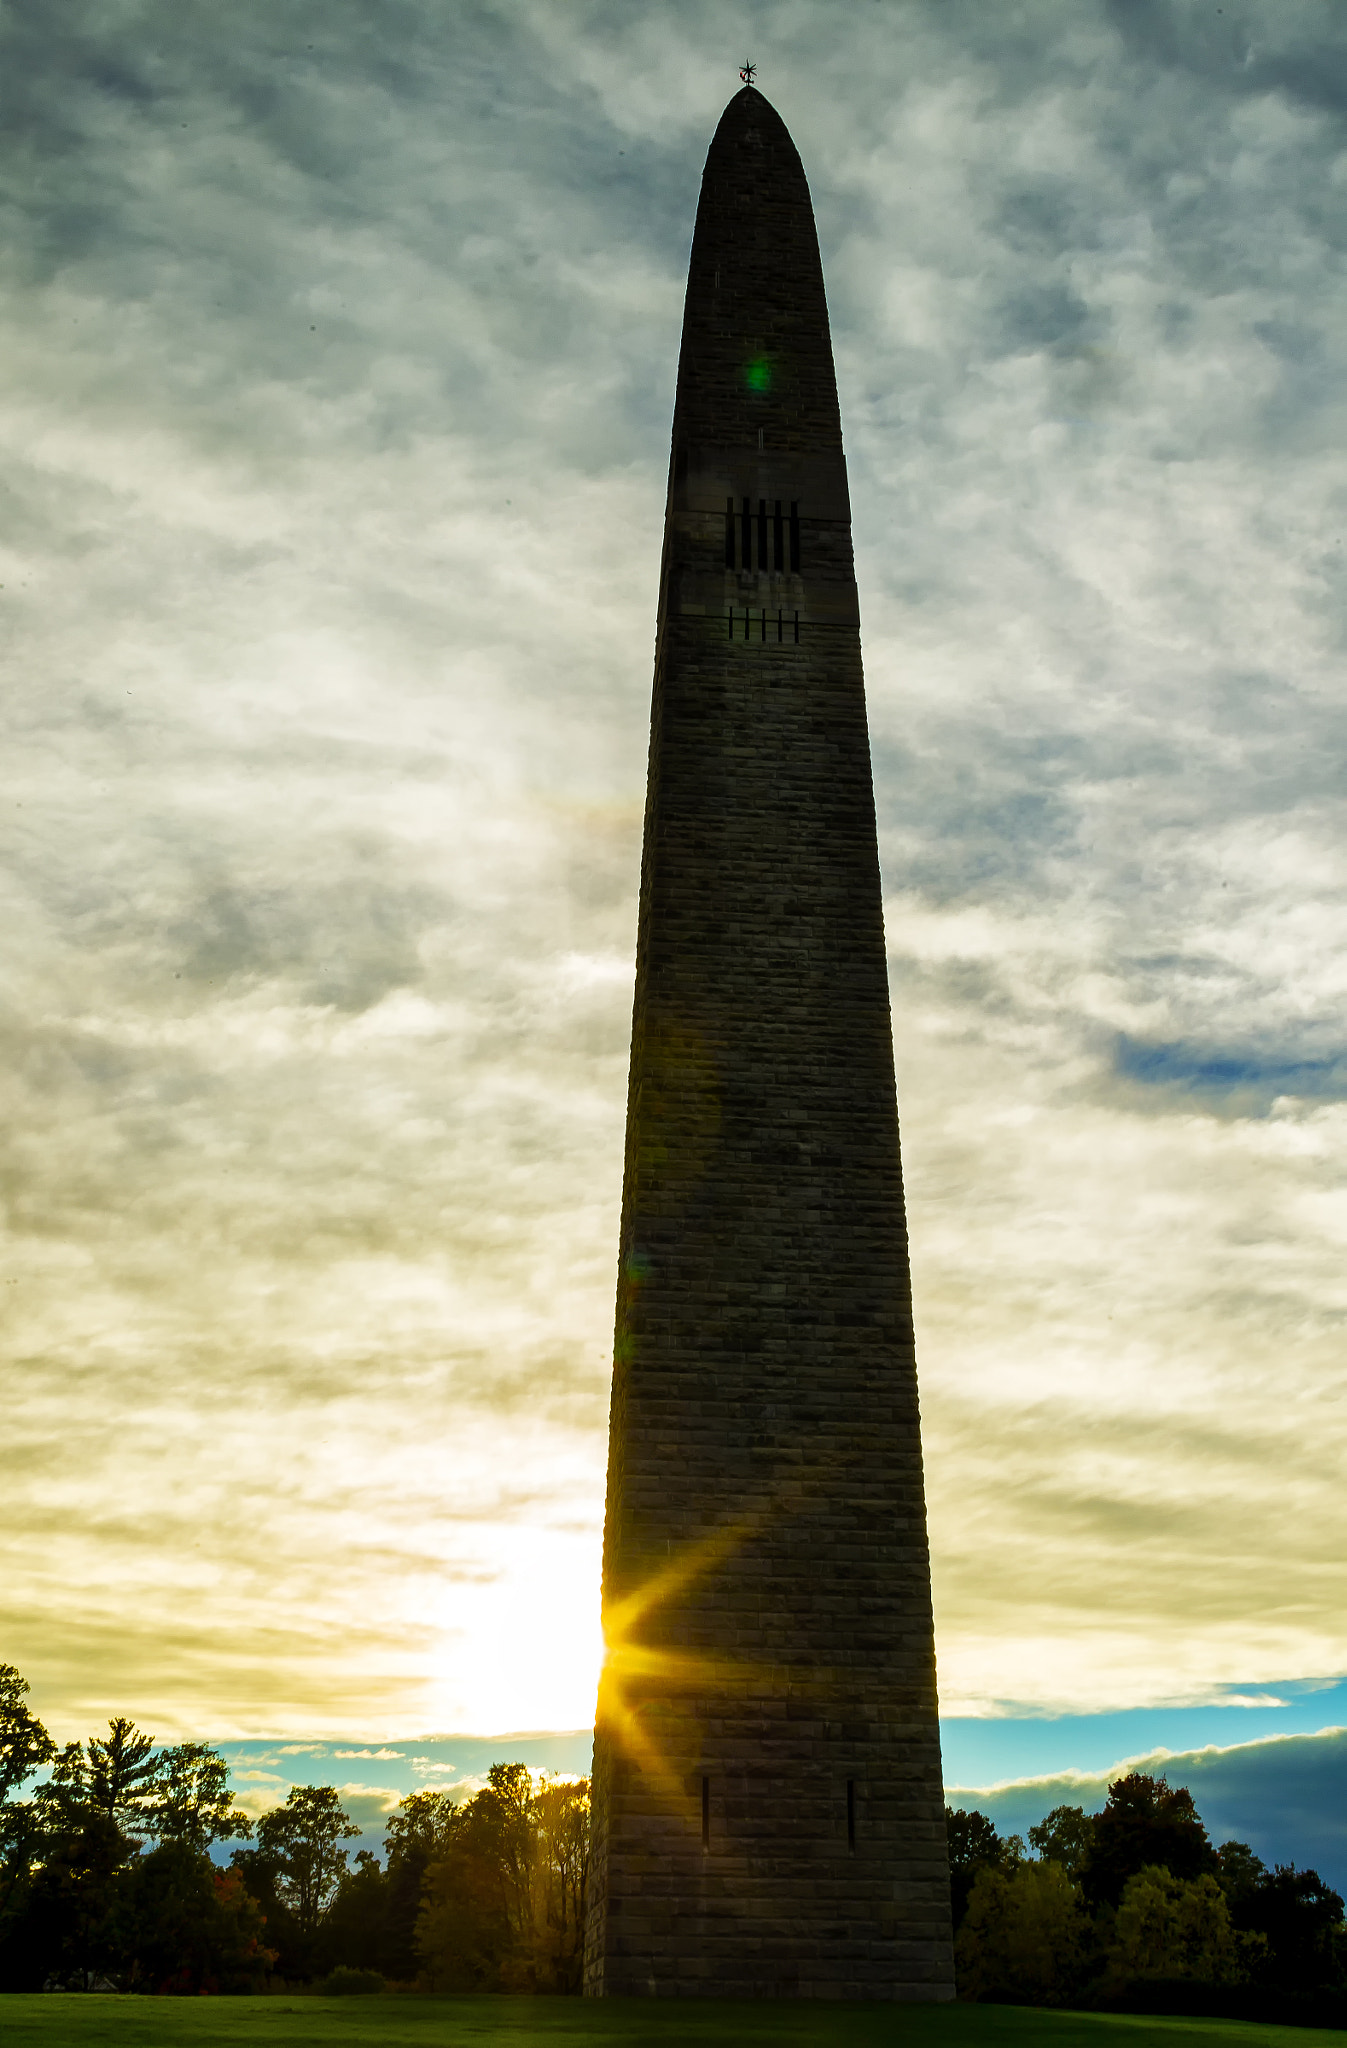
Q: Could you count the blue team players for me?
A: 0